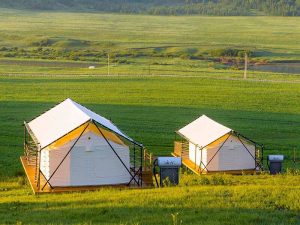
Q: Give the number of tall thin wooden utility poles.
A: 2